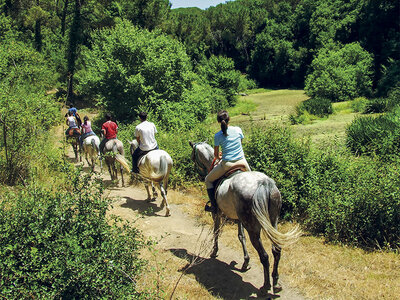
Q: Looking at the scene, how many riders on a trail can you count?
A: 6